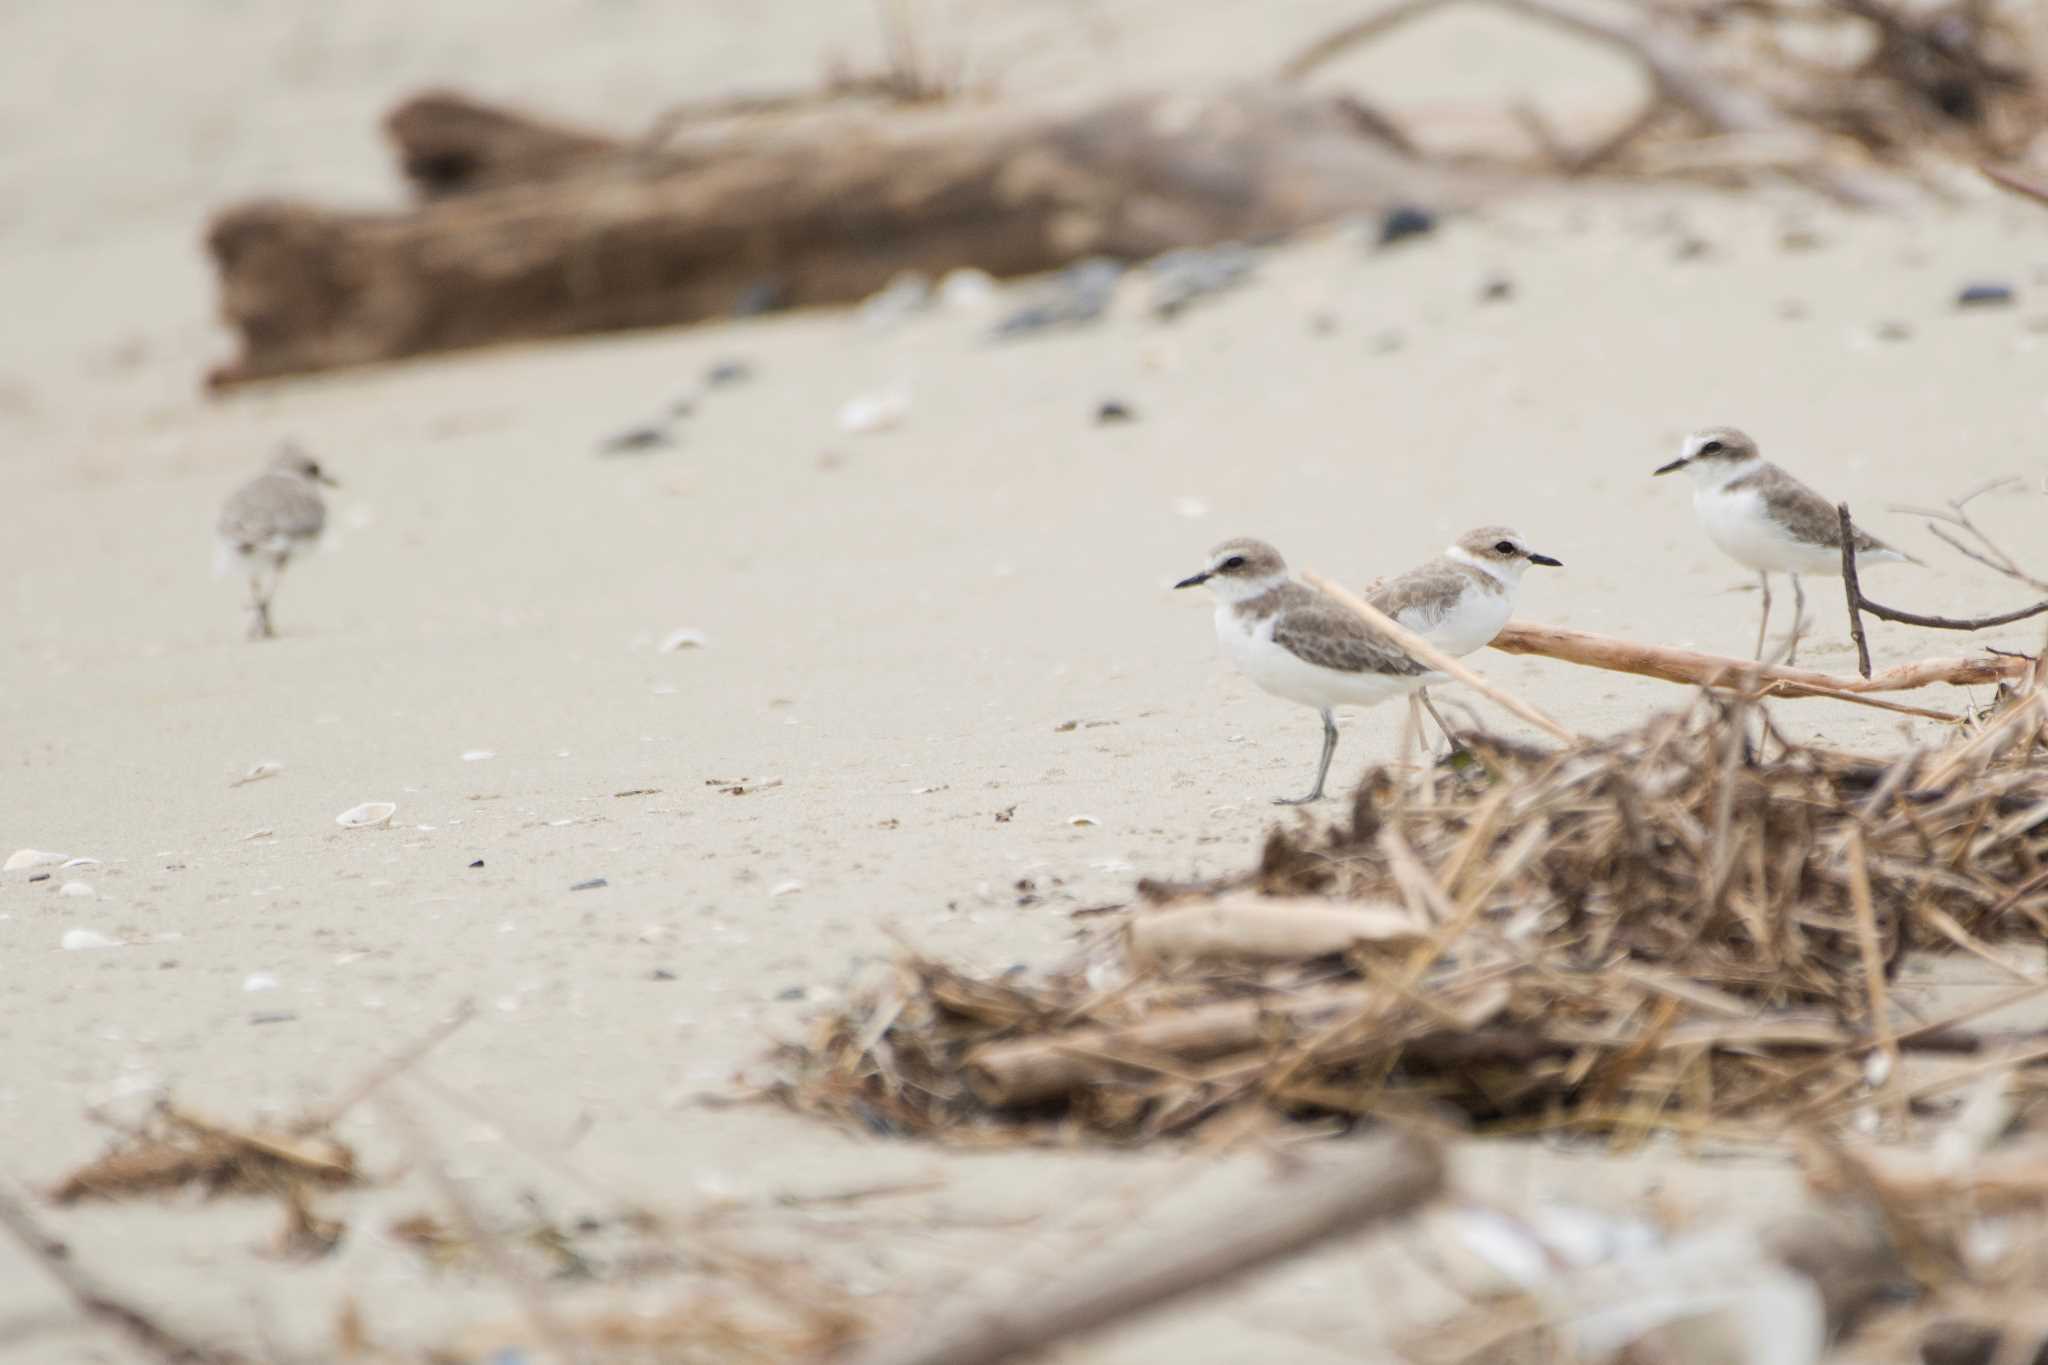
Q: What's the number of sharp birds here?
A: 3